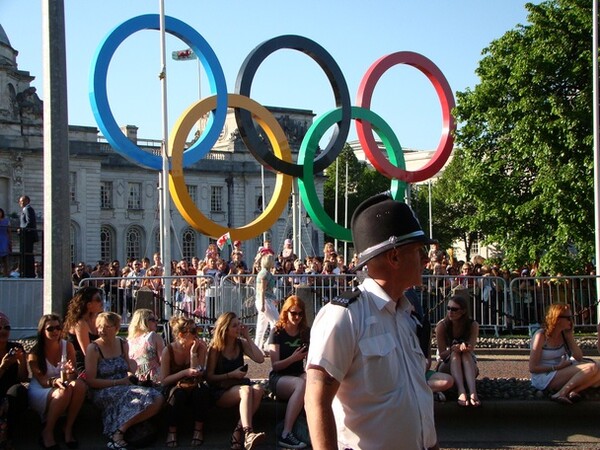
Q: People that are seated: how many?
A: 11